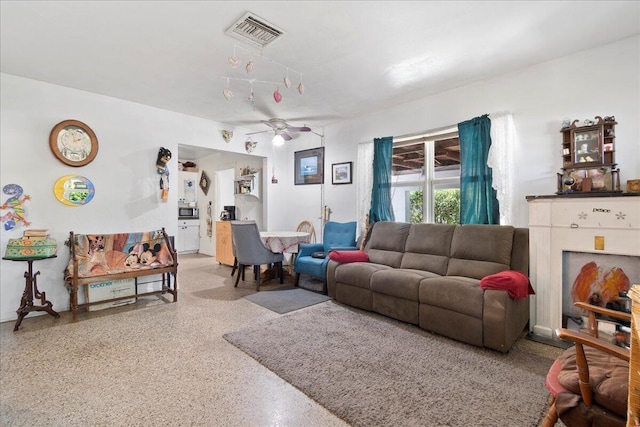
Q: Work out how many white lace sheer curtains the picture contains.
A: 2